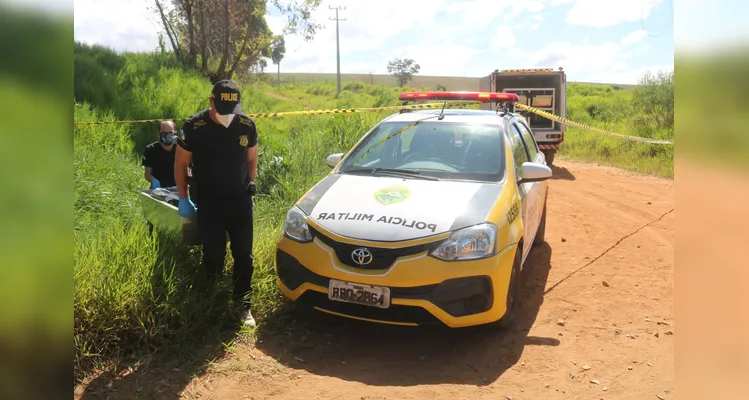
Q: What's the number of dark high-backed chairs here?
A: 0